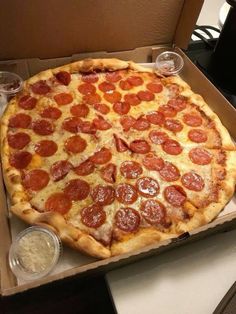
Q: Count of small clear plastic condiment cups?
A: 3